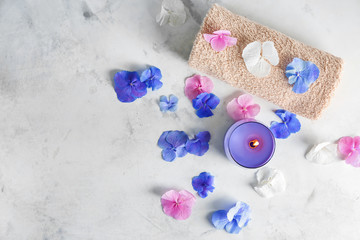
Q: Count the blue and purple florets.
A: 10